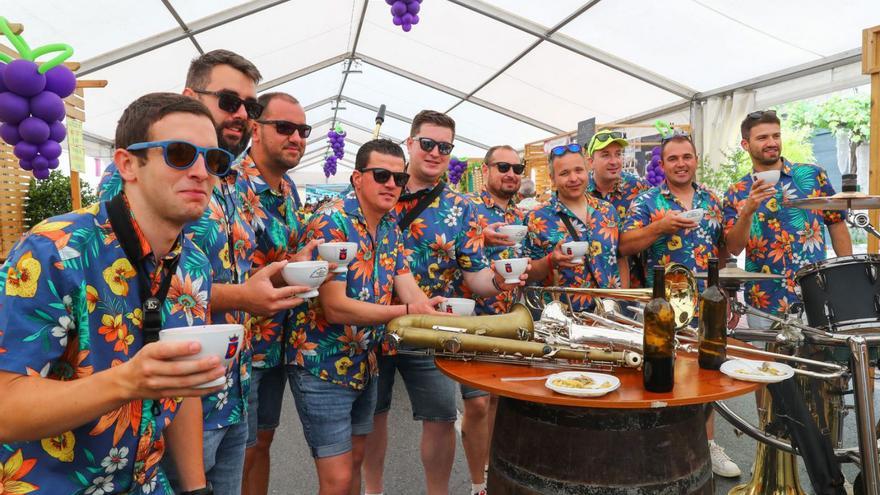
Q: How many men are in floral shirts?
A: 10